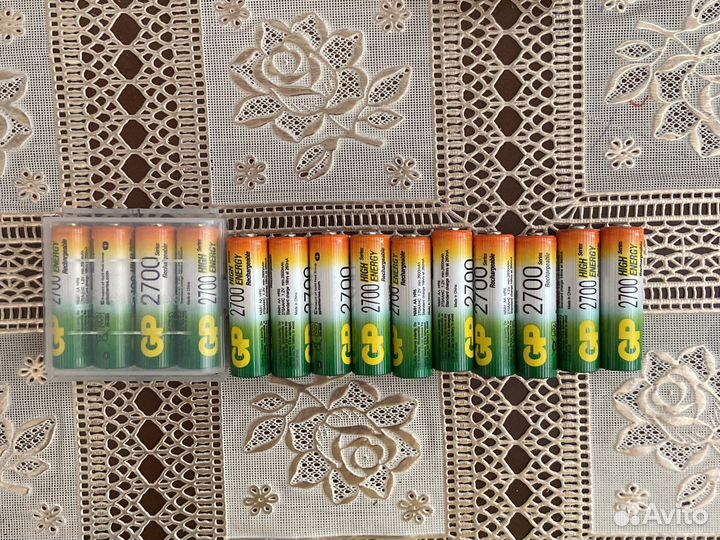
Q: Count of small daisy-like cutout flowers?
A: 13